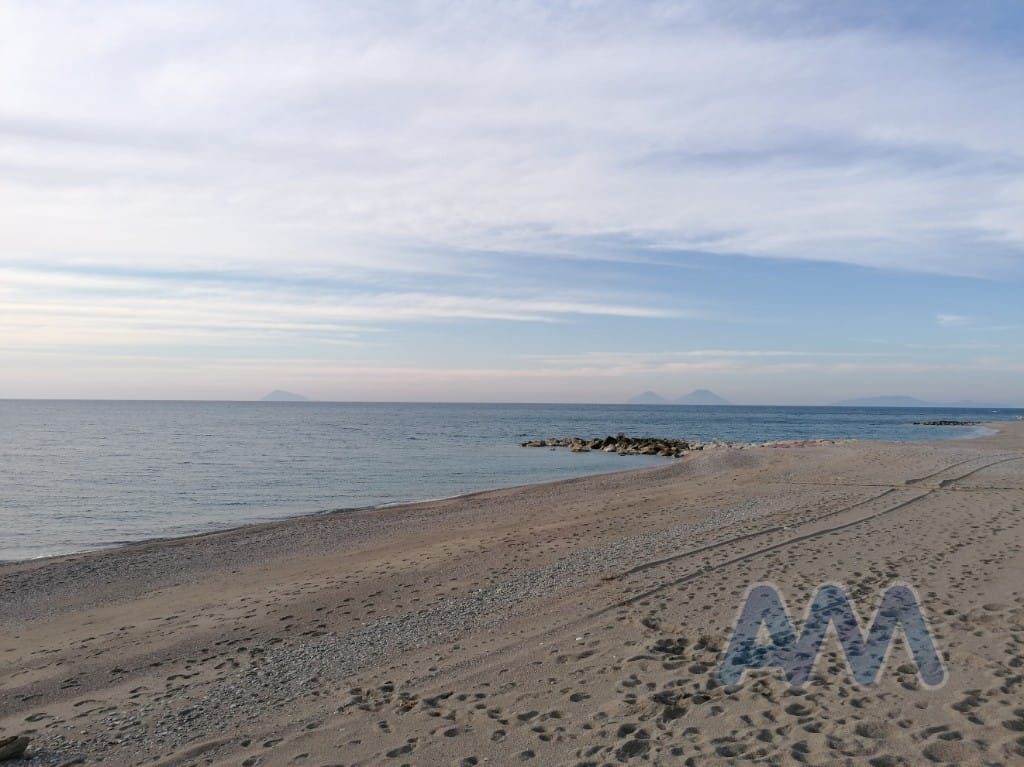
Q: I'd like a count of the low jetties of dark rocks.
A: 2